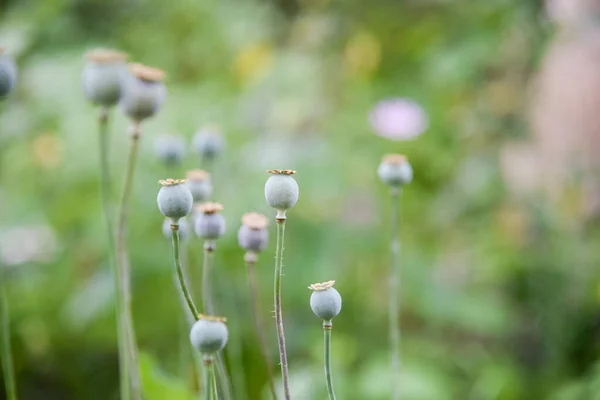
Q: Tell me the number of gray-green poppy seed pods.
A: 14